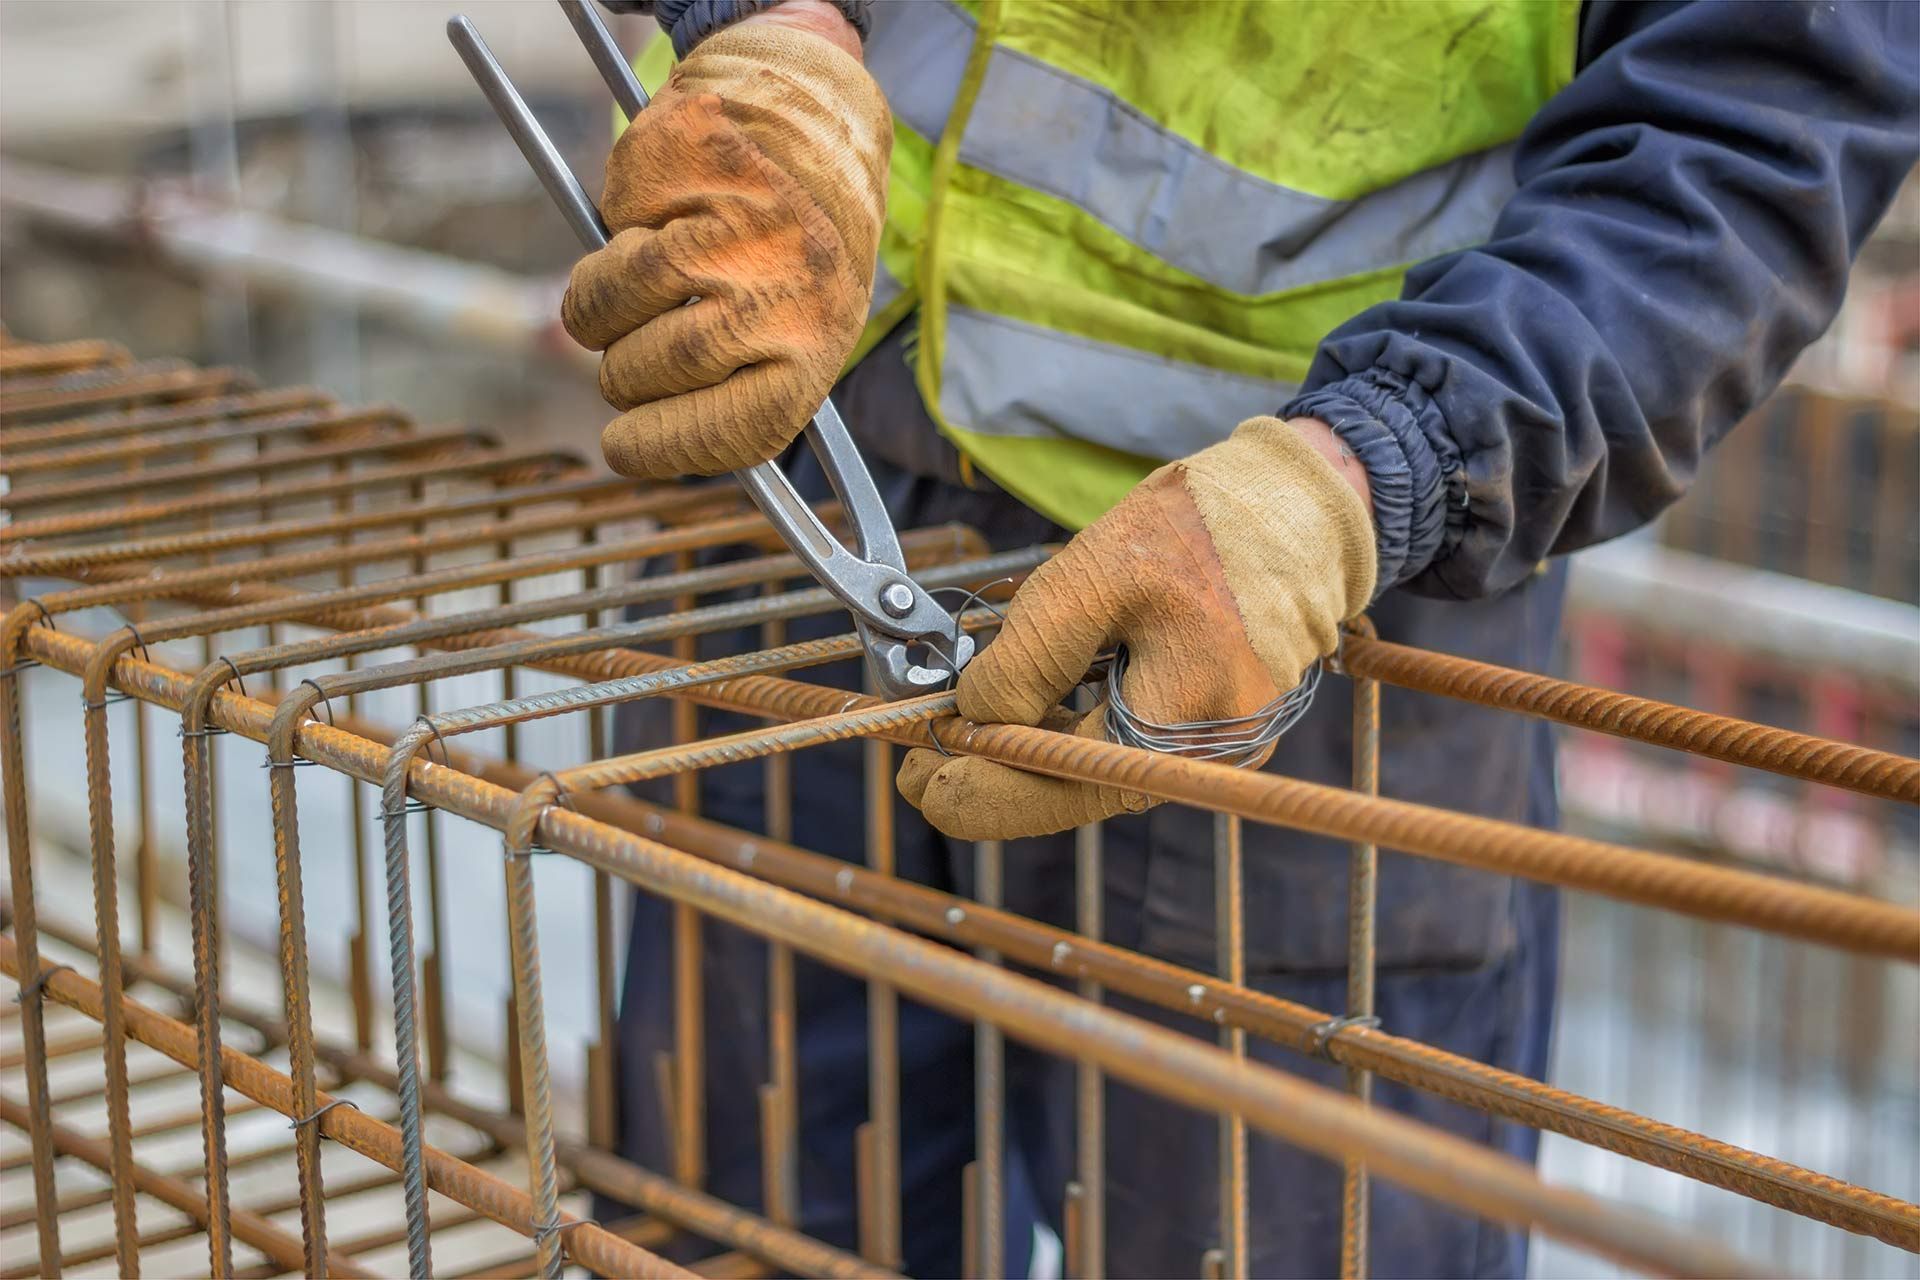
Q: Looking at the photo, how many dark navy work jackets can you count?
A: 1